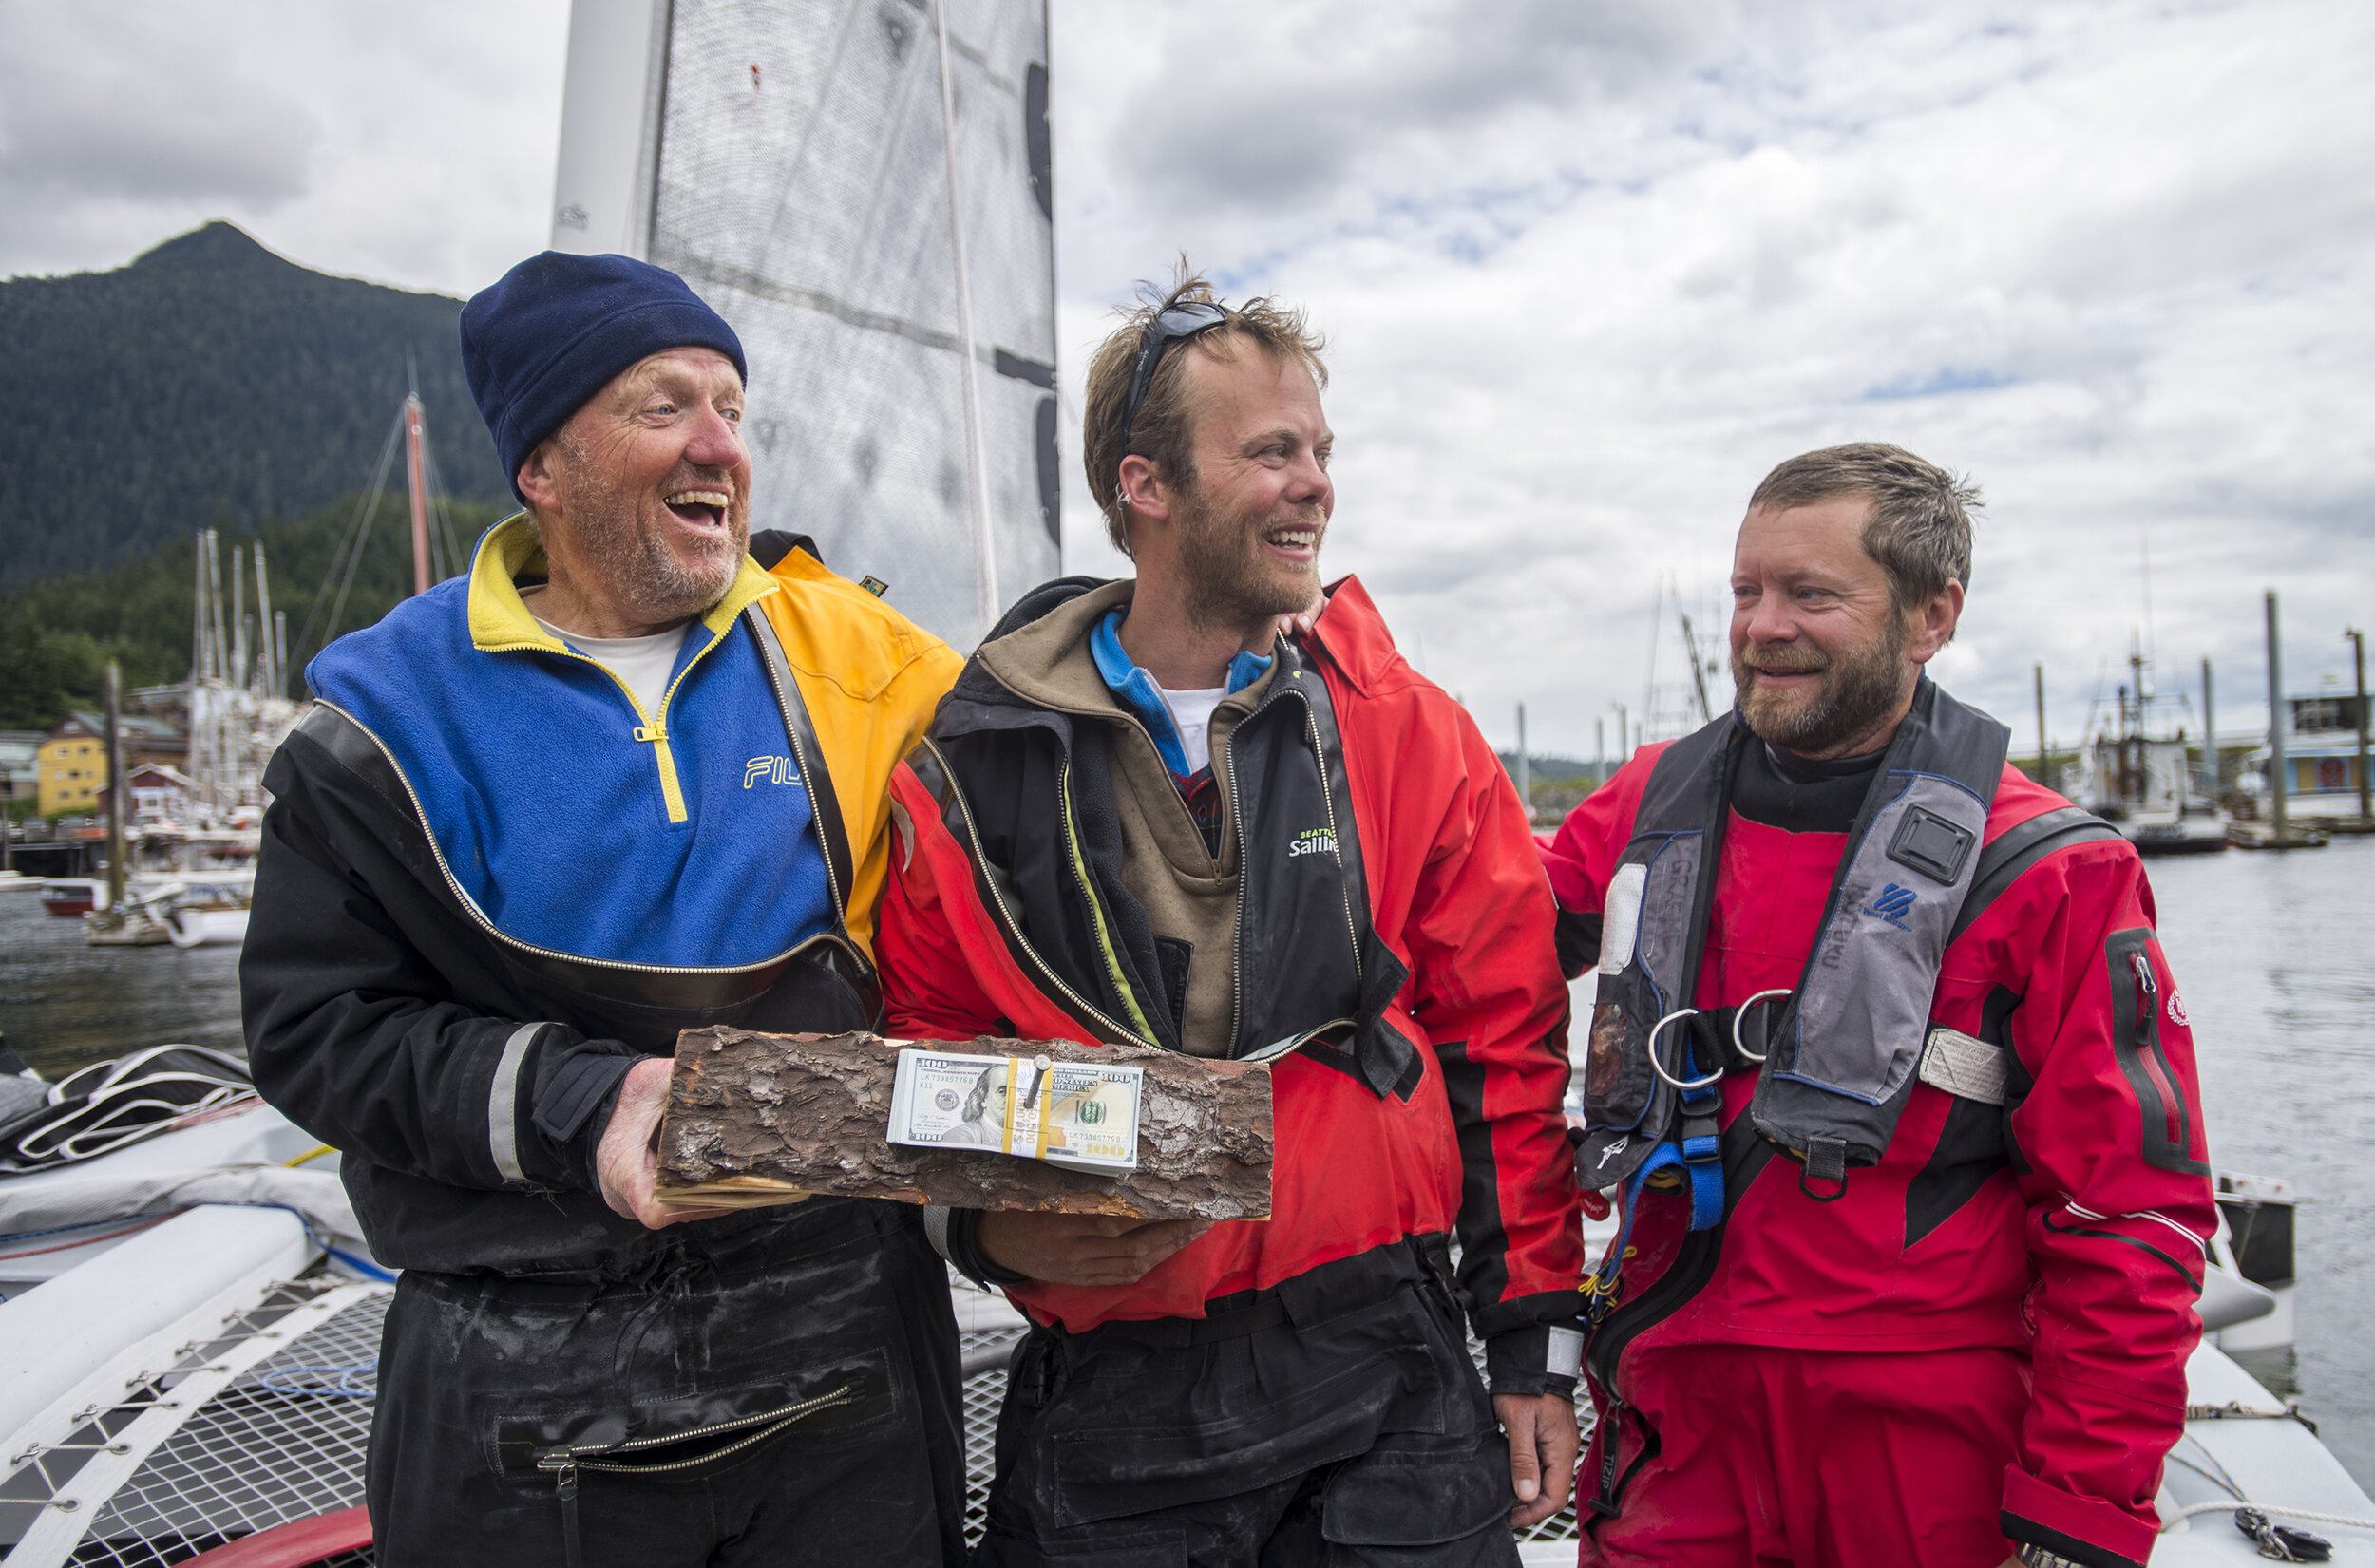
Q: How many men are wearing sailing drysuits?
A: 3